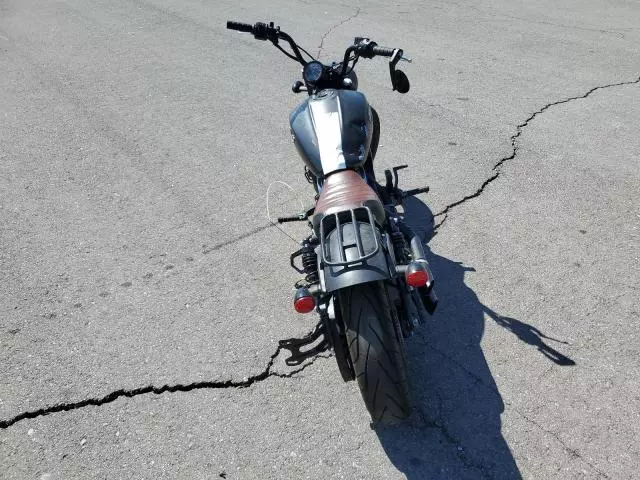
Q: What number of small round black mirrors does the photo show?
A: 1